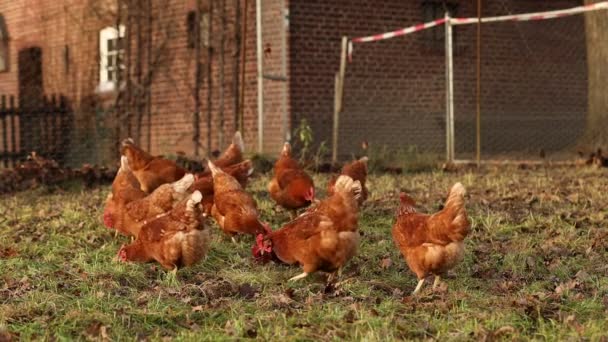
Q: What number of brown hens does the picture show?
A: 11